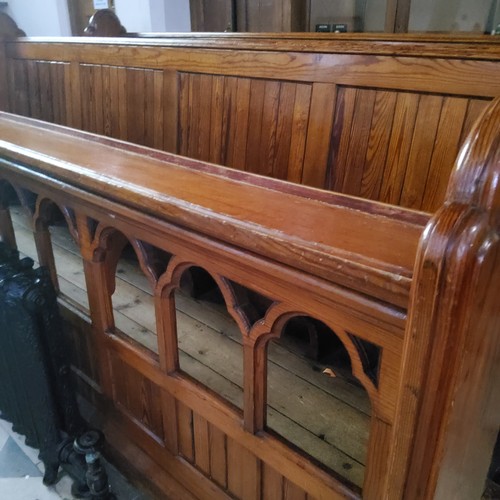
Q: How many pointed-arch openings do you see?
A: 5